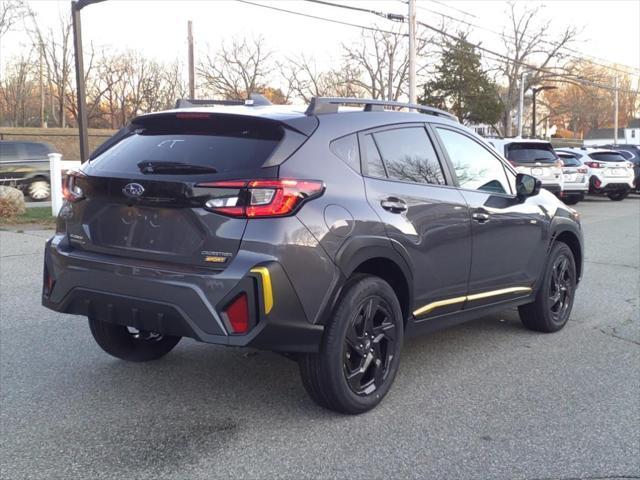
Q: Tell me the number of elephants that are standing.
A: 0